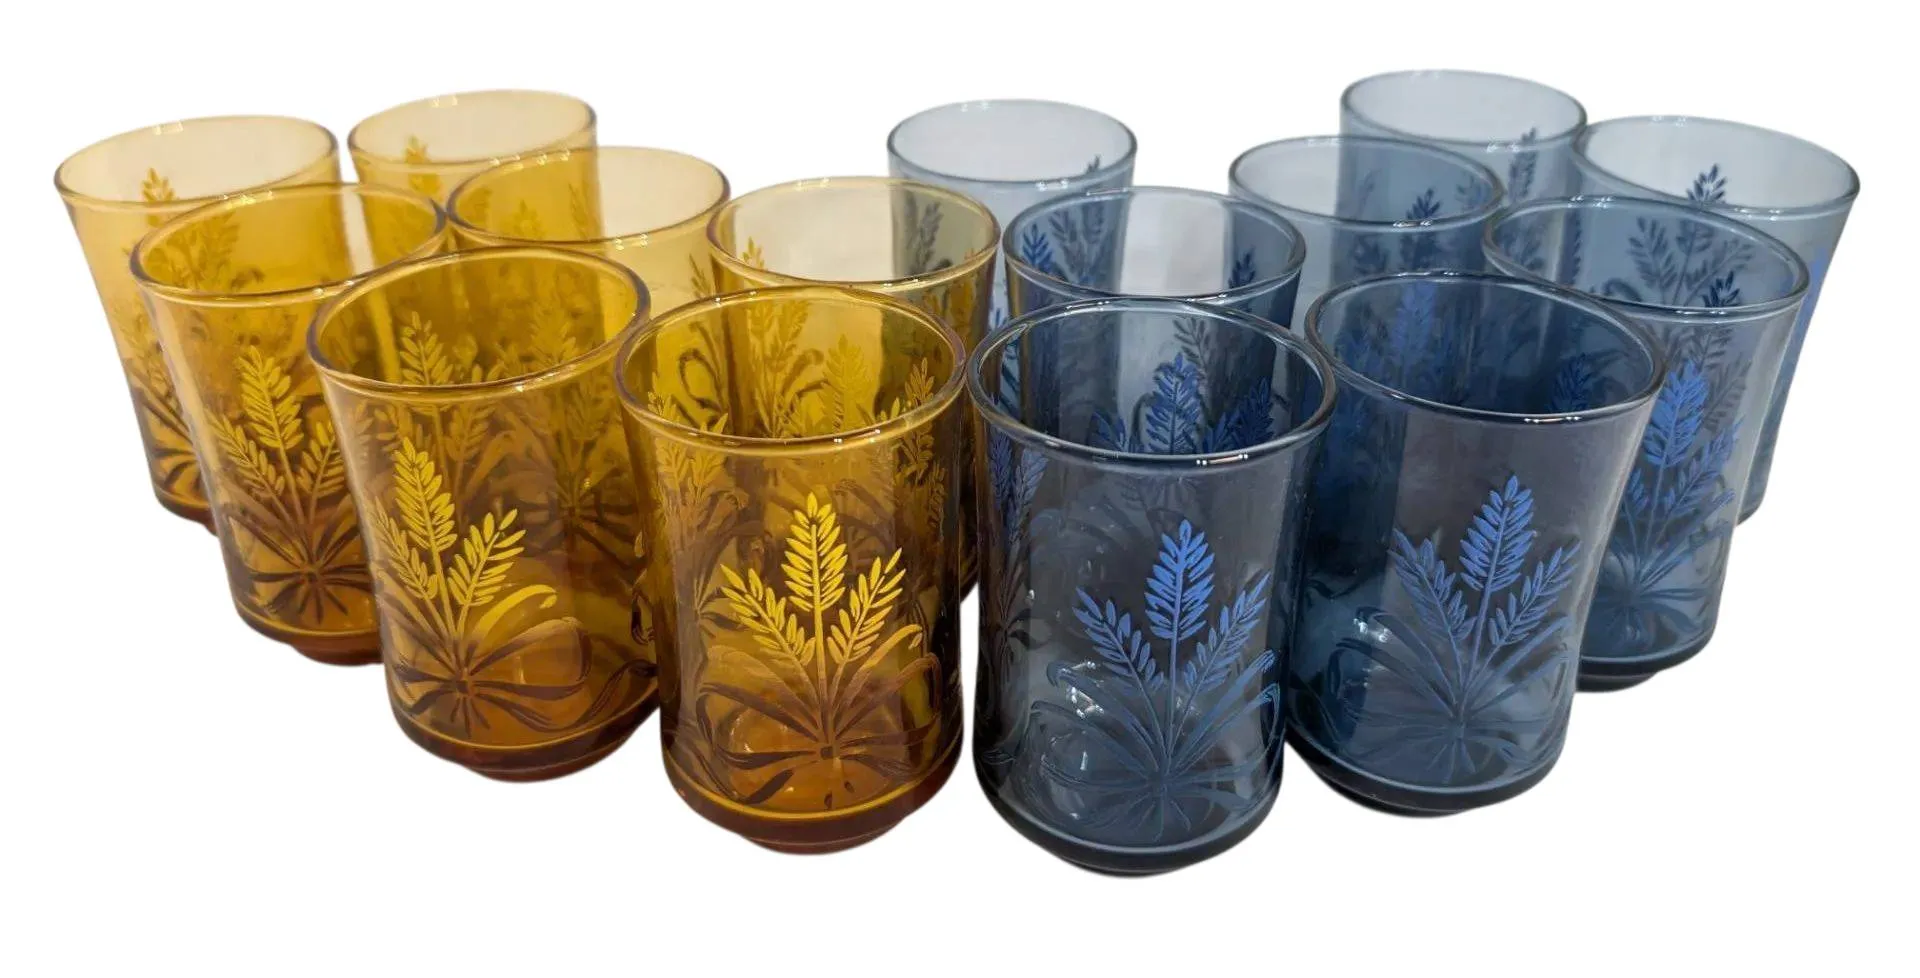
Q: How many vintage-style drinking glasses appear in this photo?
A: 15